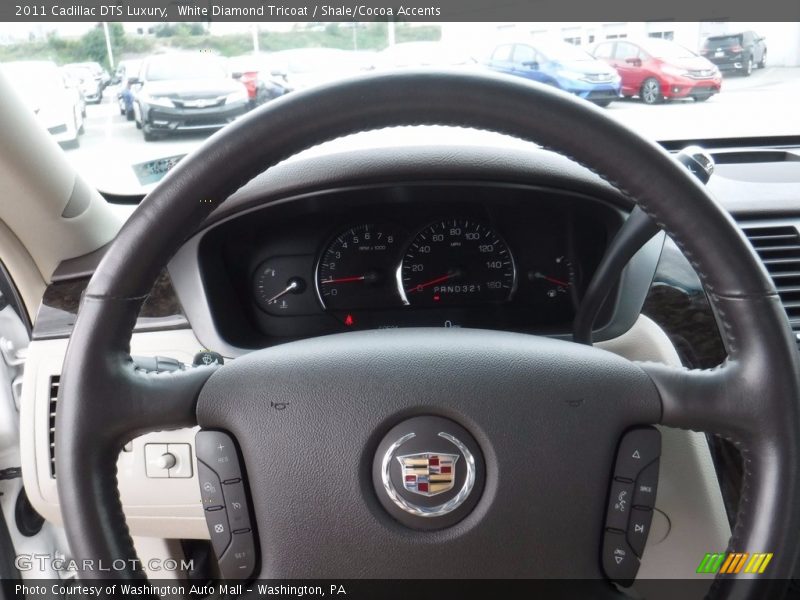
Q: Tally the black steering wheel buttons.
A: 10